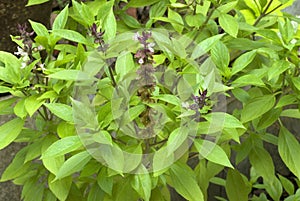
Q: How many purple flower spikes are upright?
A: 4